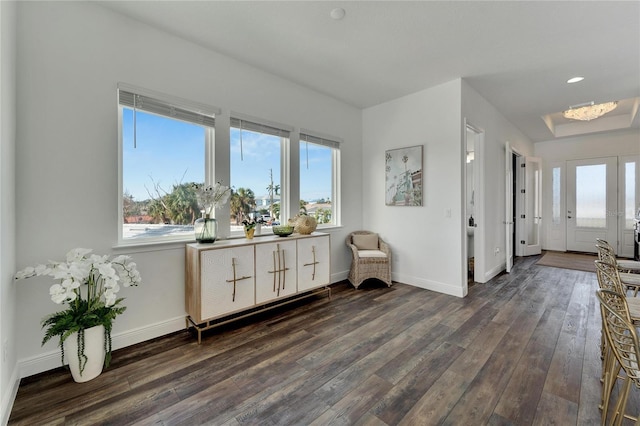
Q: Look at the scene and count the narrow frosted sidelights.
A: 2